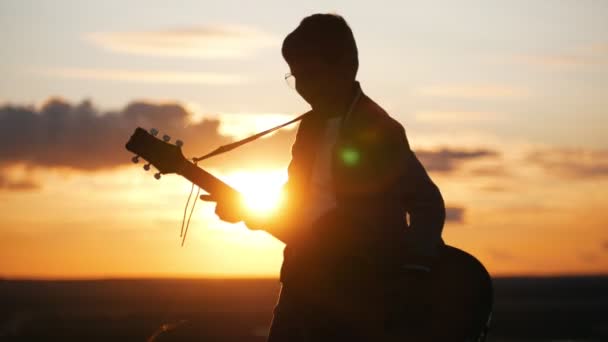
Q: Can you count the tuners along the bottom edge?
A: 3